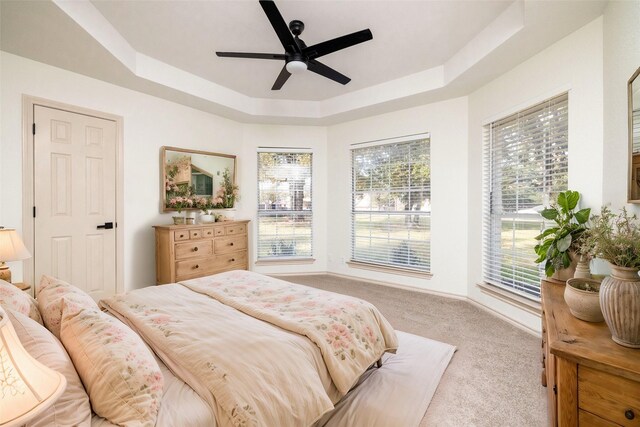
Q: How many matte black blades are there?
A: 5